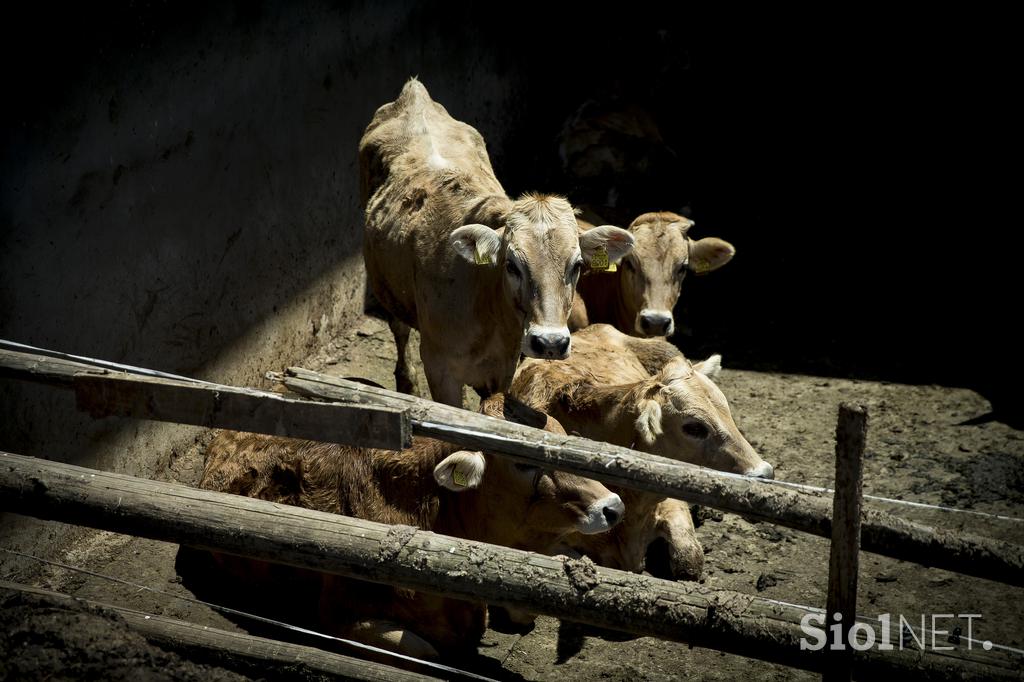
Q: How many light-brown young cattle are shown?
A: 4